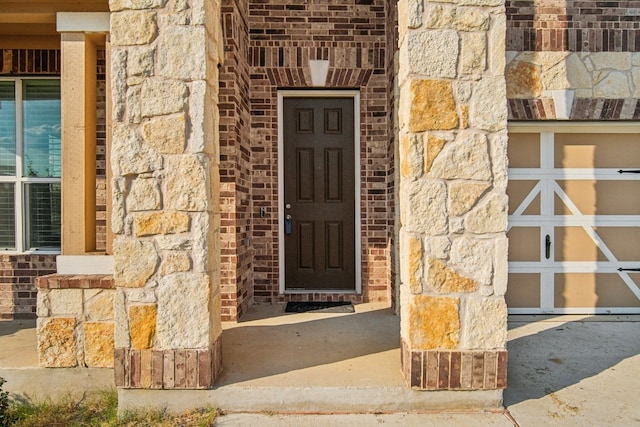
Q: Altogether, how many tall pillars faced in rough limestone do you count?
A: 2